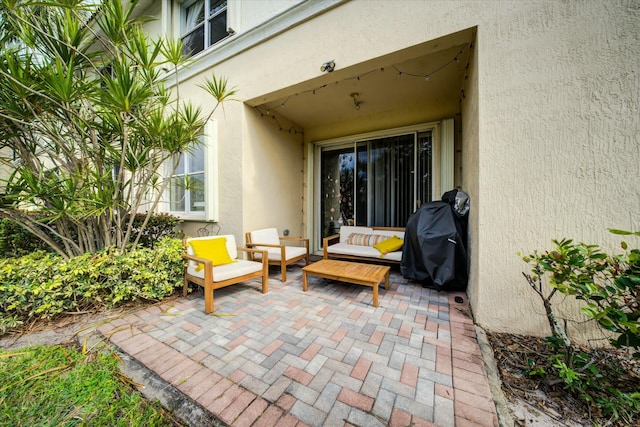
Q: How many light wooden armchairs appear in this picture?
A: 2